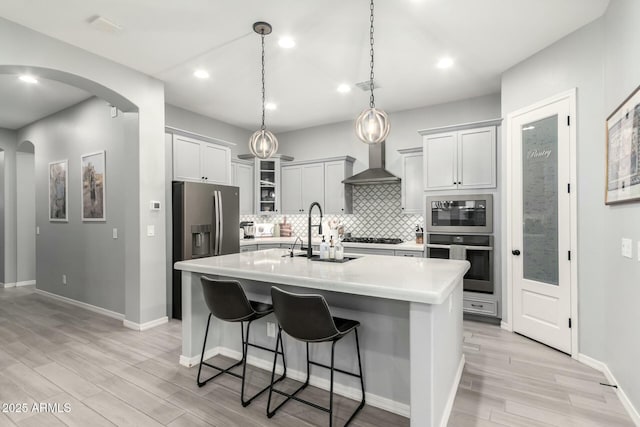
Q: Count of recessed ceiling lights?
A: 6